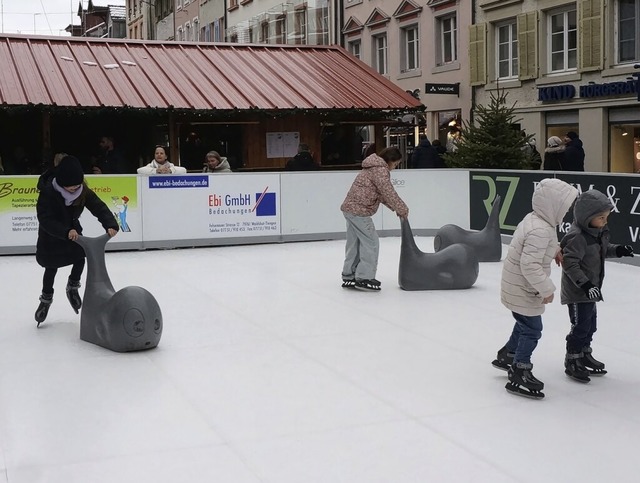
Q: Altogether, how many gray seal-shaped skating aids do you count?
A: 3